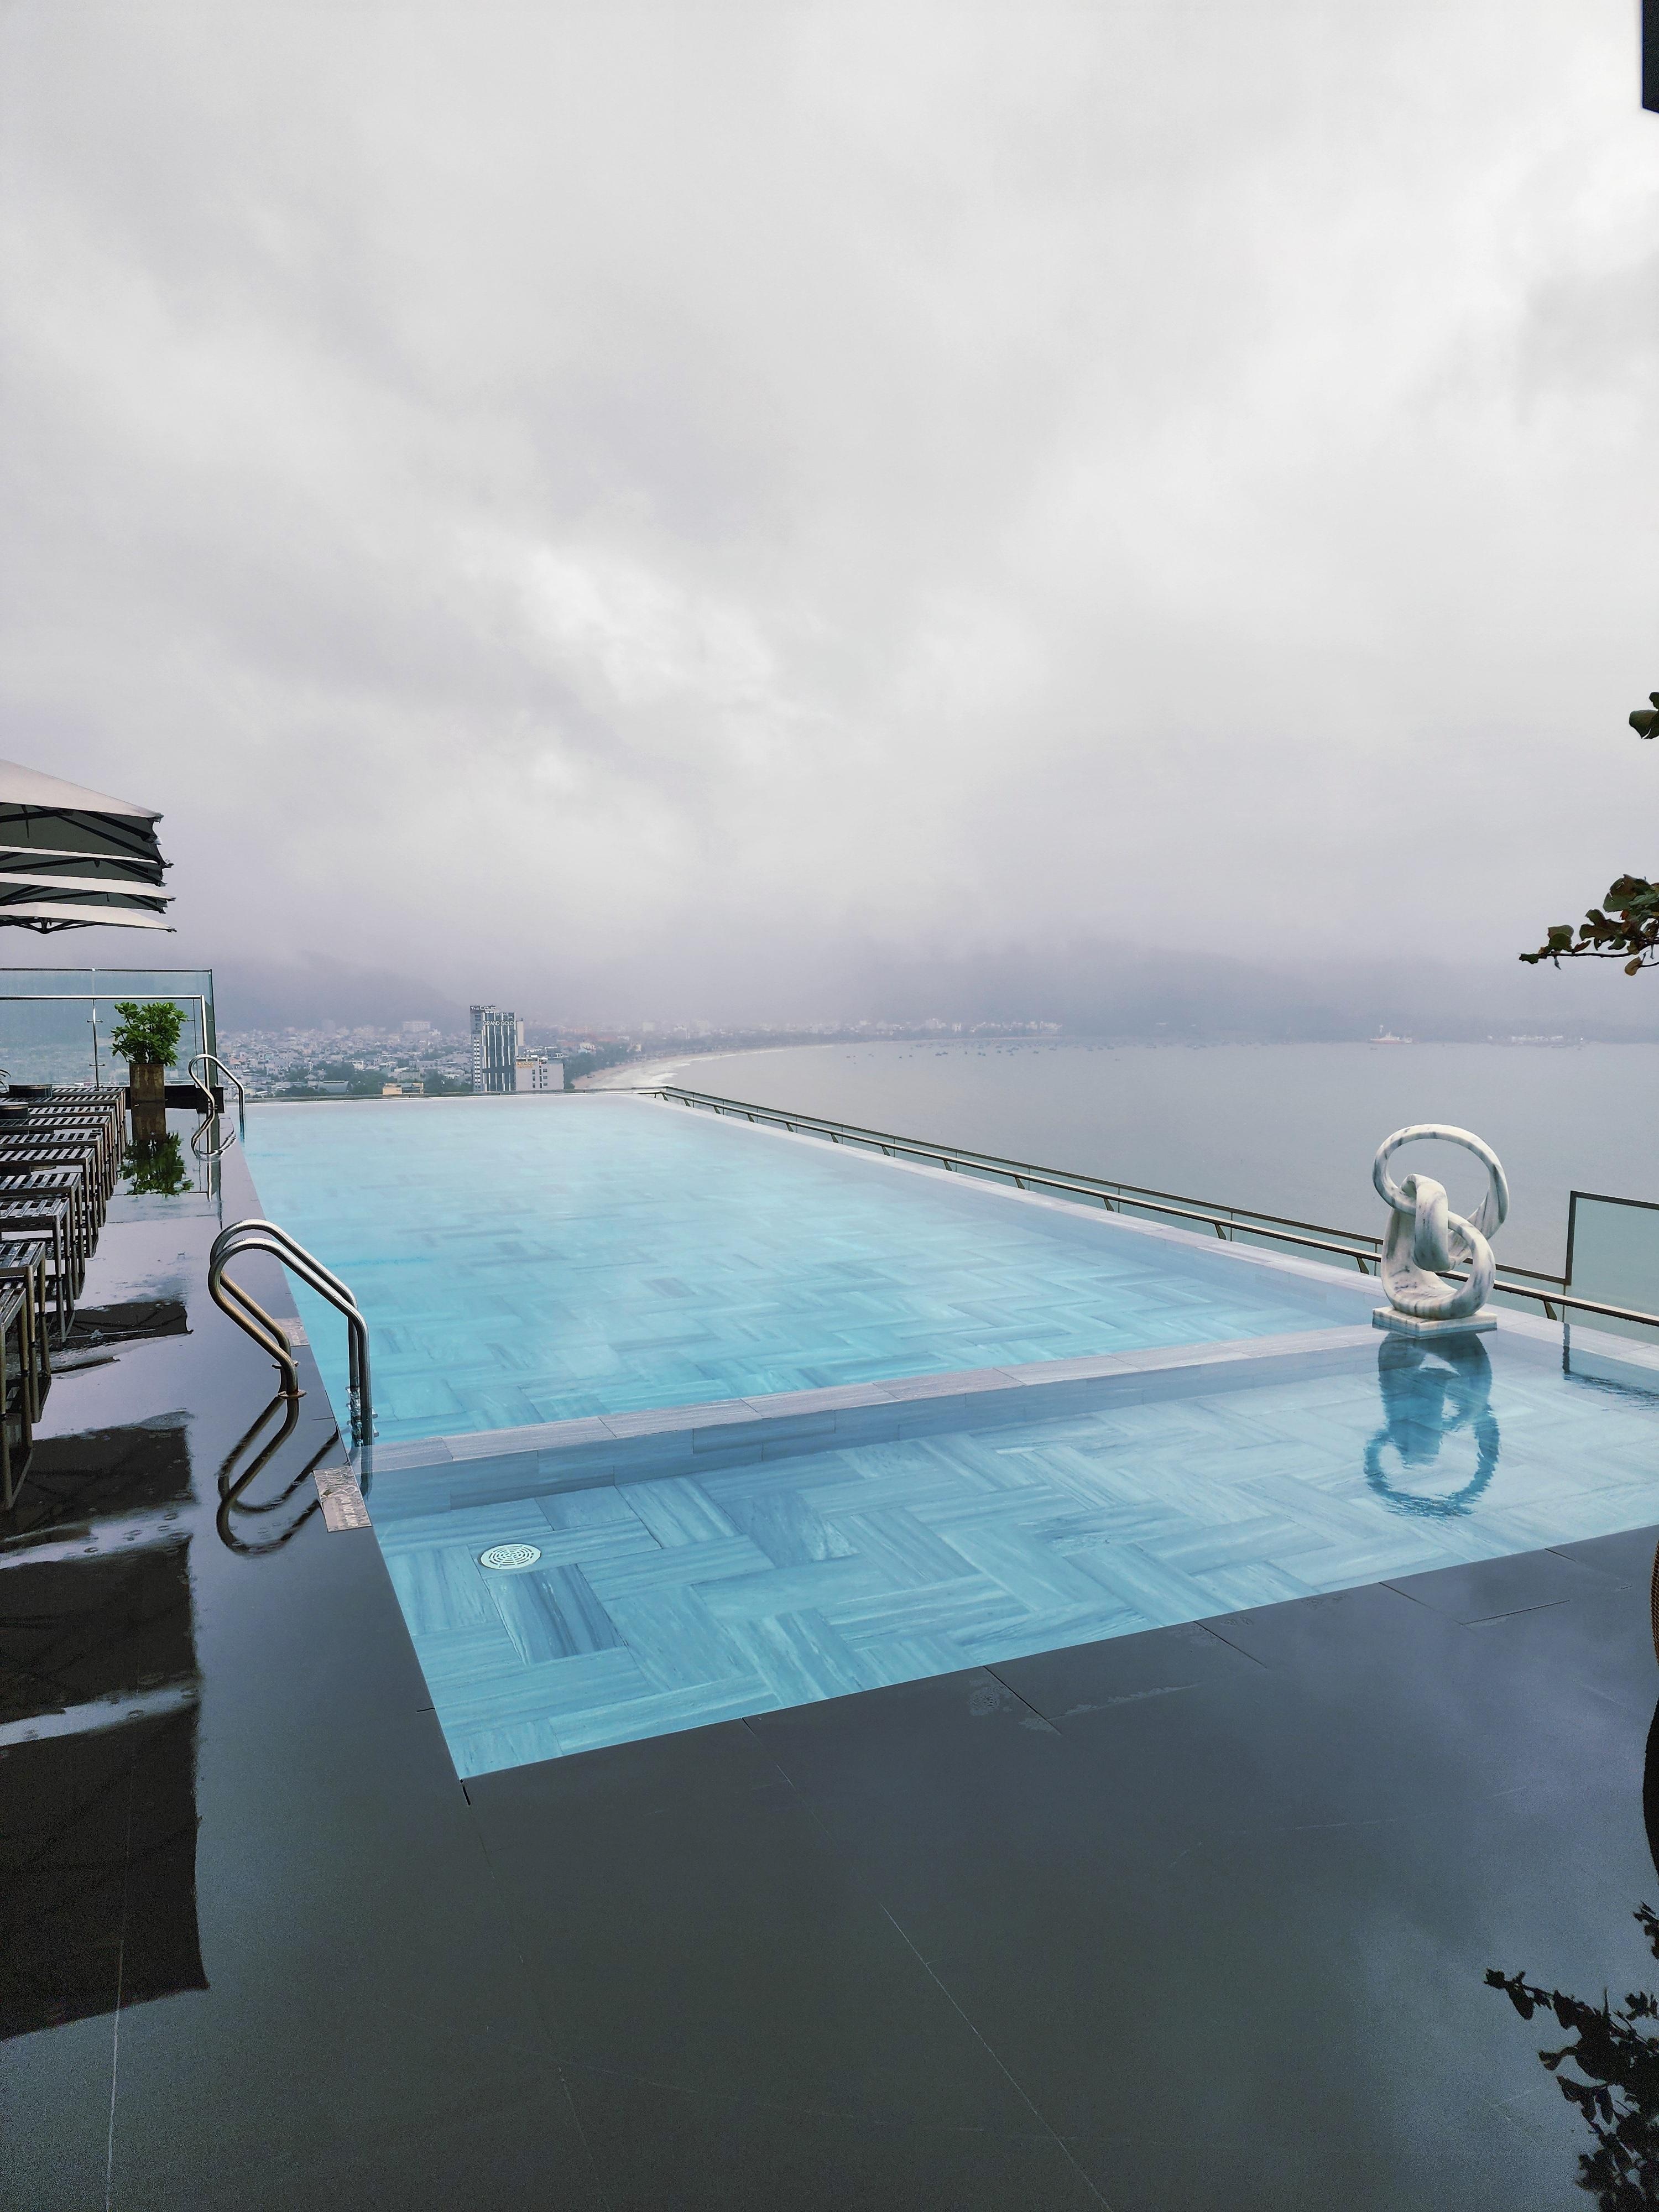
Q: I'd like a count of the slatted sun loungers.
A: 10